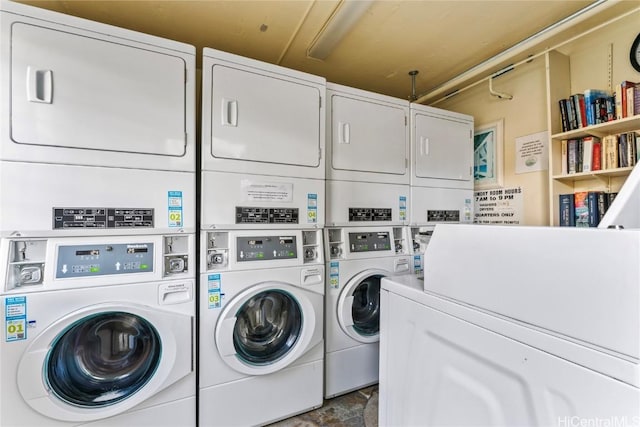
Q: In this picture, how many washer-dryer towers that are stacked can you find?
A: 4